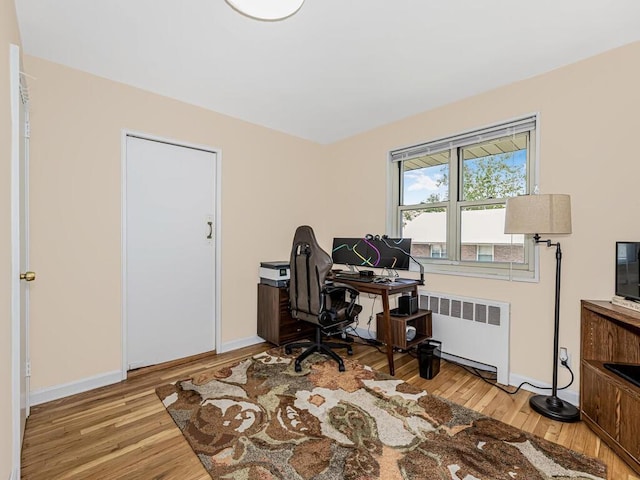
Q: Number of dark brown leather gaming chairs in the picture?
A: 1